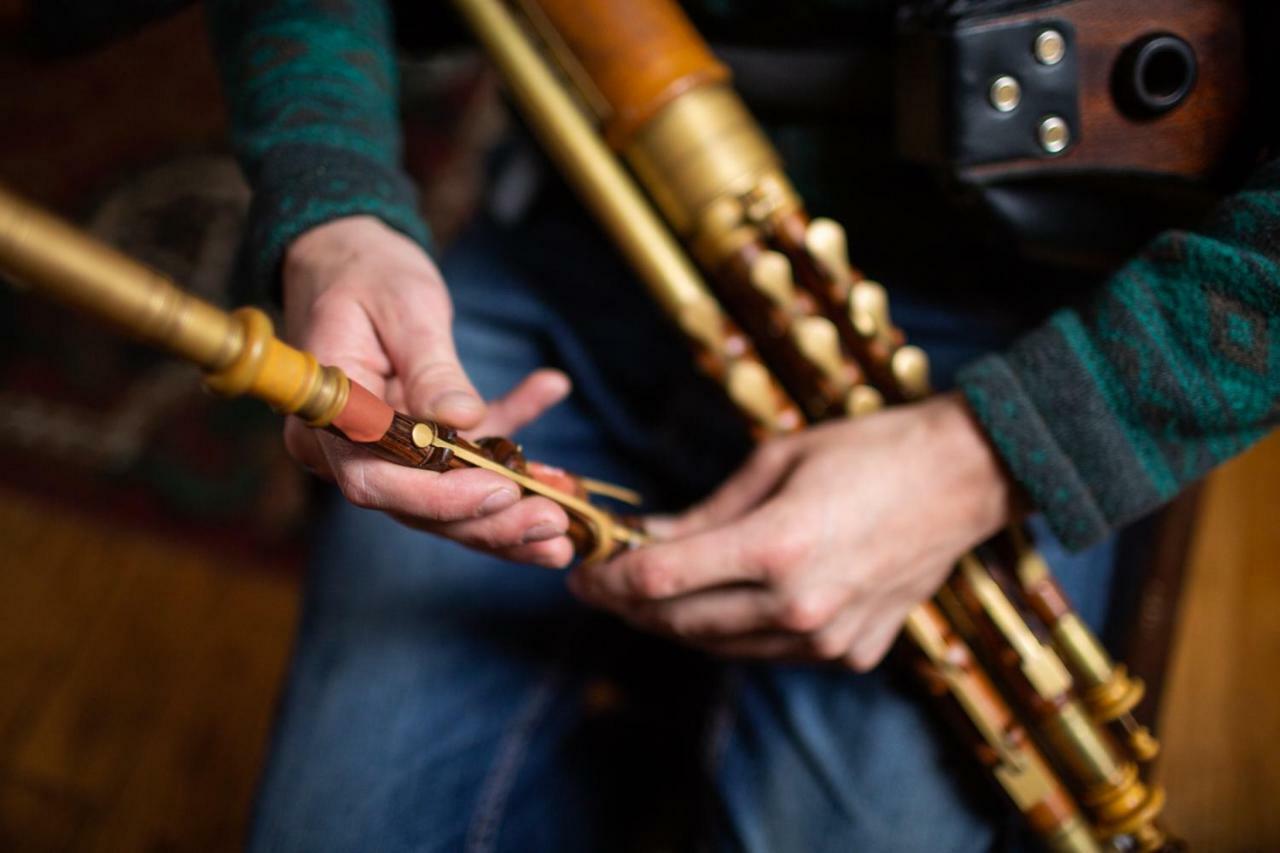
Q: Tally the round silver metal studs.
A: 3